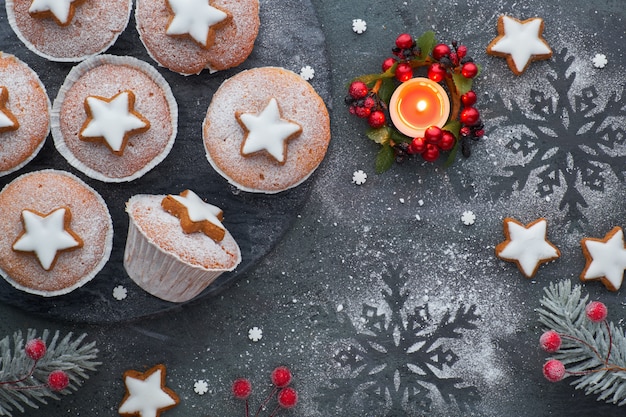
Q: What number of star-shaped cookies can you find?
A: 11